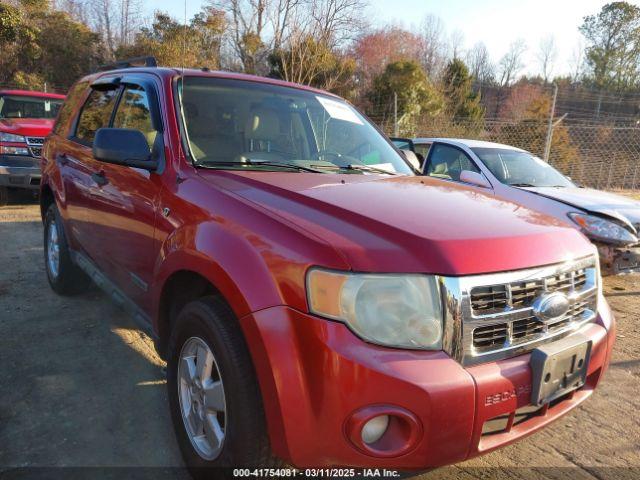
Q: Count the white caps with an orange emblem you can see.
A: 0